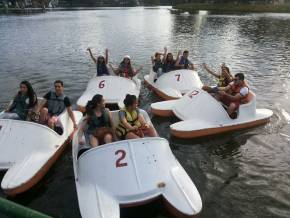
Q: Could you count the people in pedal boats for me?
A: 11